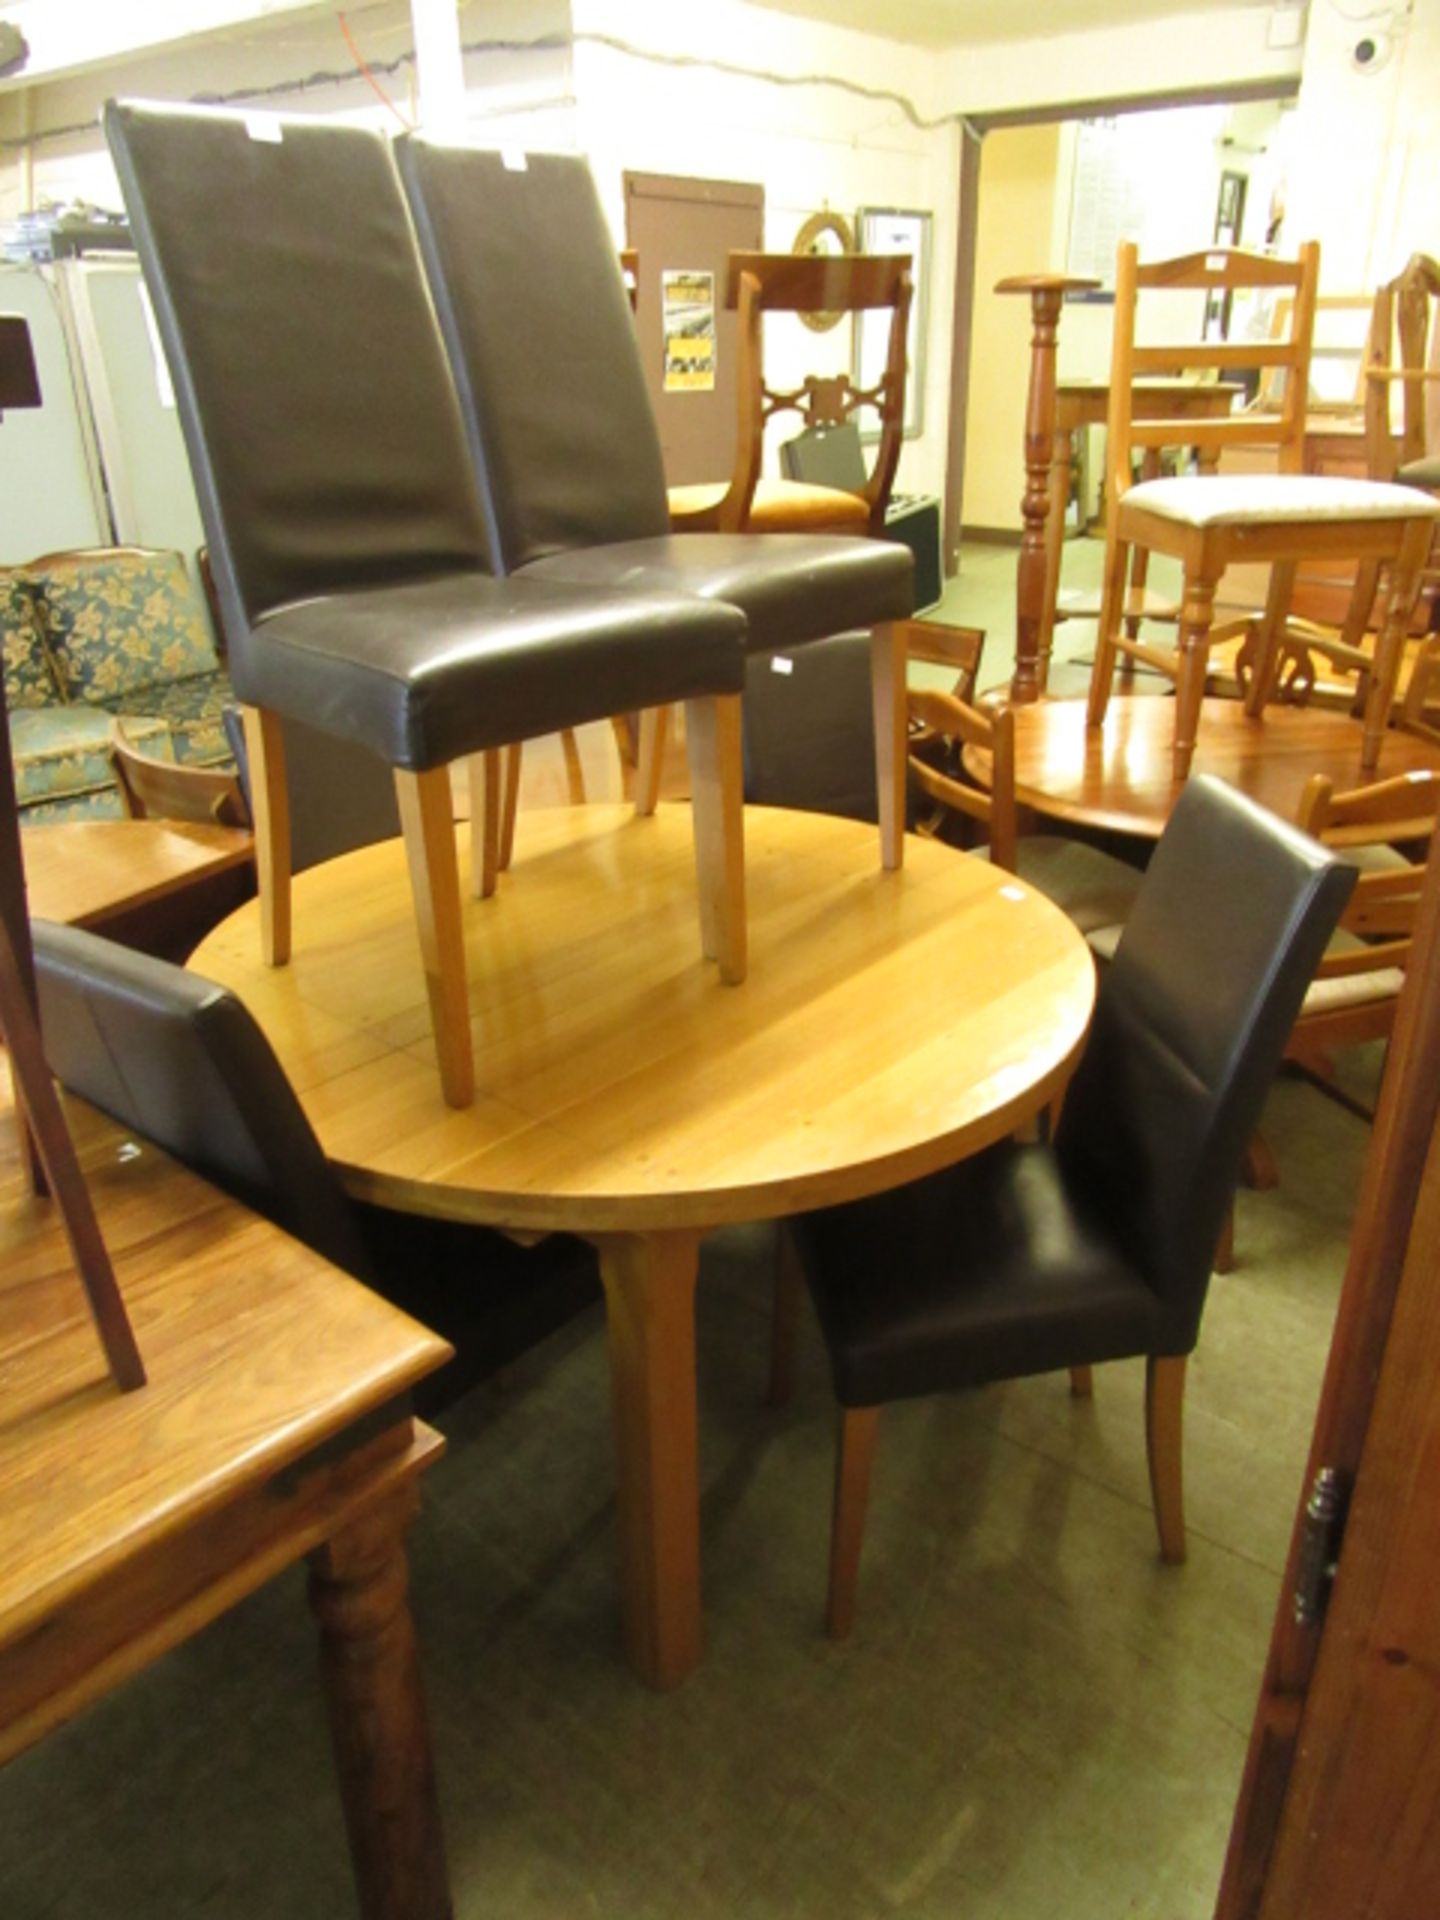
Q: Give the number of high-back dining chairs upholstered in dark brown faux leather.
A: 6